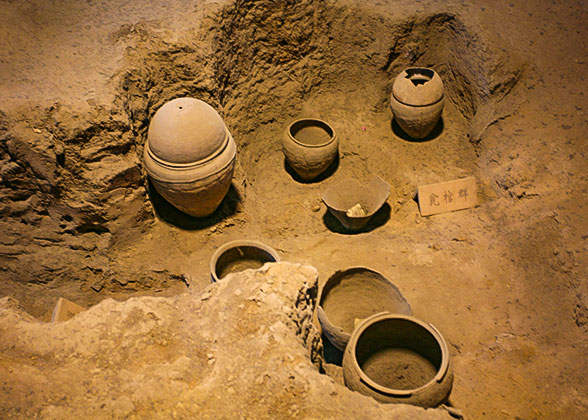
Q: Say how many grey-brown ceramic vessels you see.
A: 7